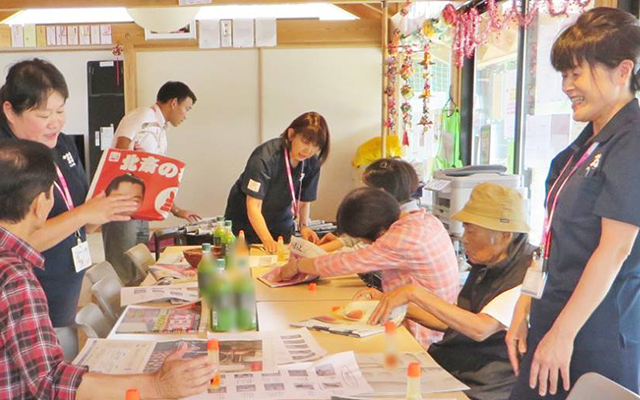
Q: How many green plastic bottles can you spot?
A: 5